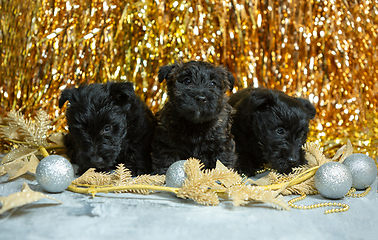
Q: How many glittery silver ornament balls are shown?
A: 4